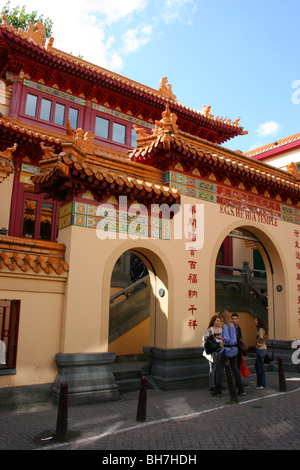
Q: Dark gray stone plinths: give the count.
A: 3